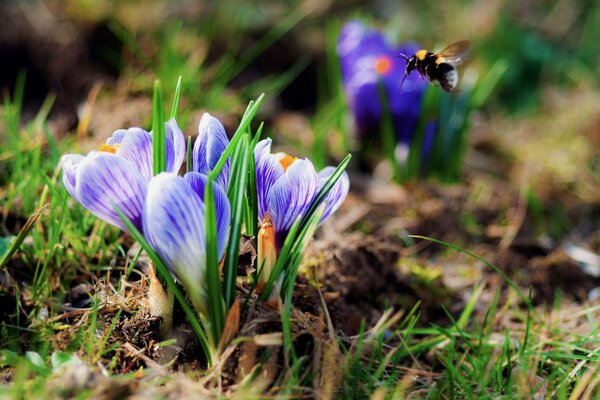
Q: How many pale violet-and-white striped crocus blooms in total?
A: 4